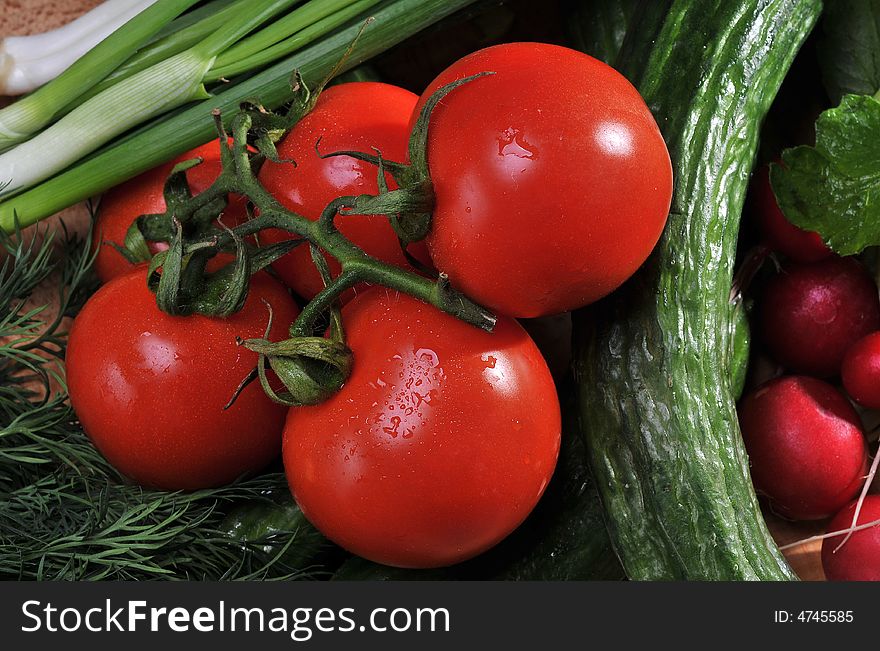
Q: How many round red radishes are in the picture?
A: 5